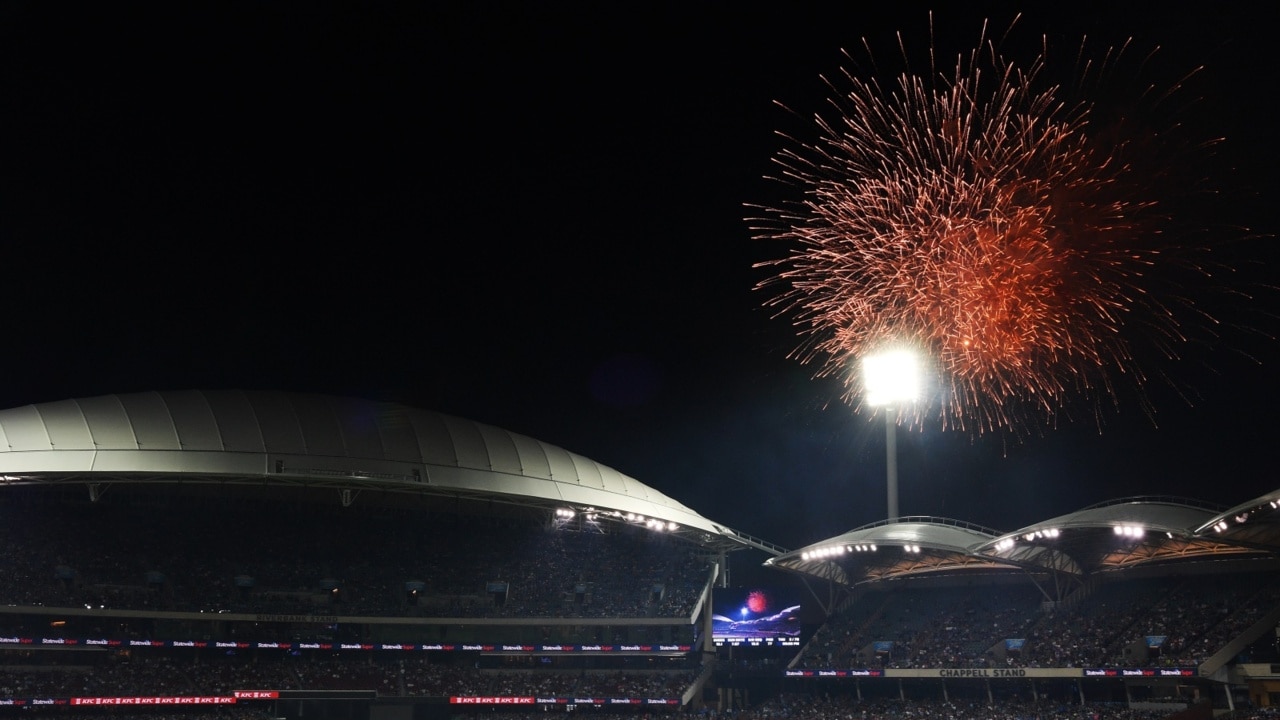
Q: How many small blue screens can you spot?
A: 3